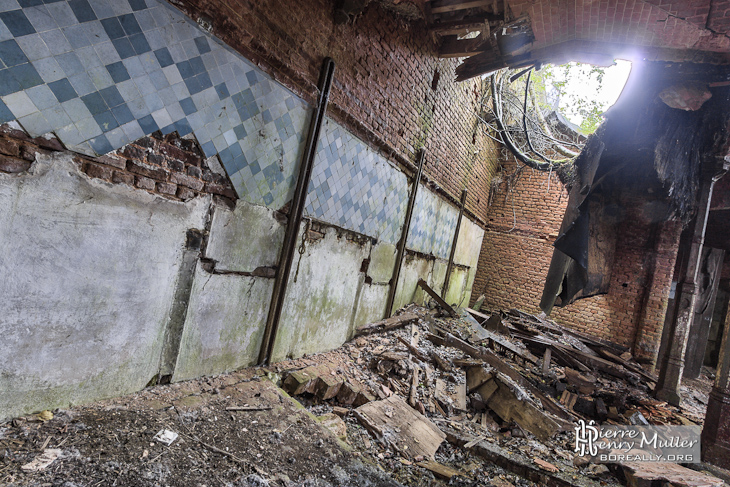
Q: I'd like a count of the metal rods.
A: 3